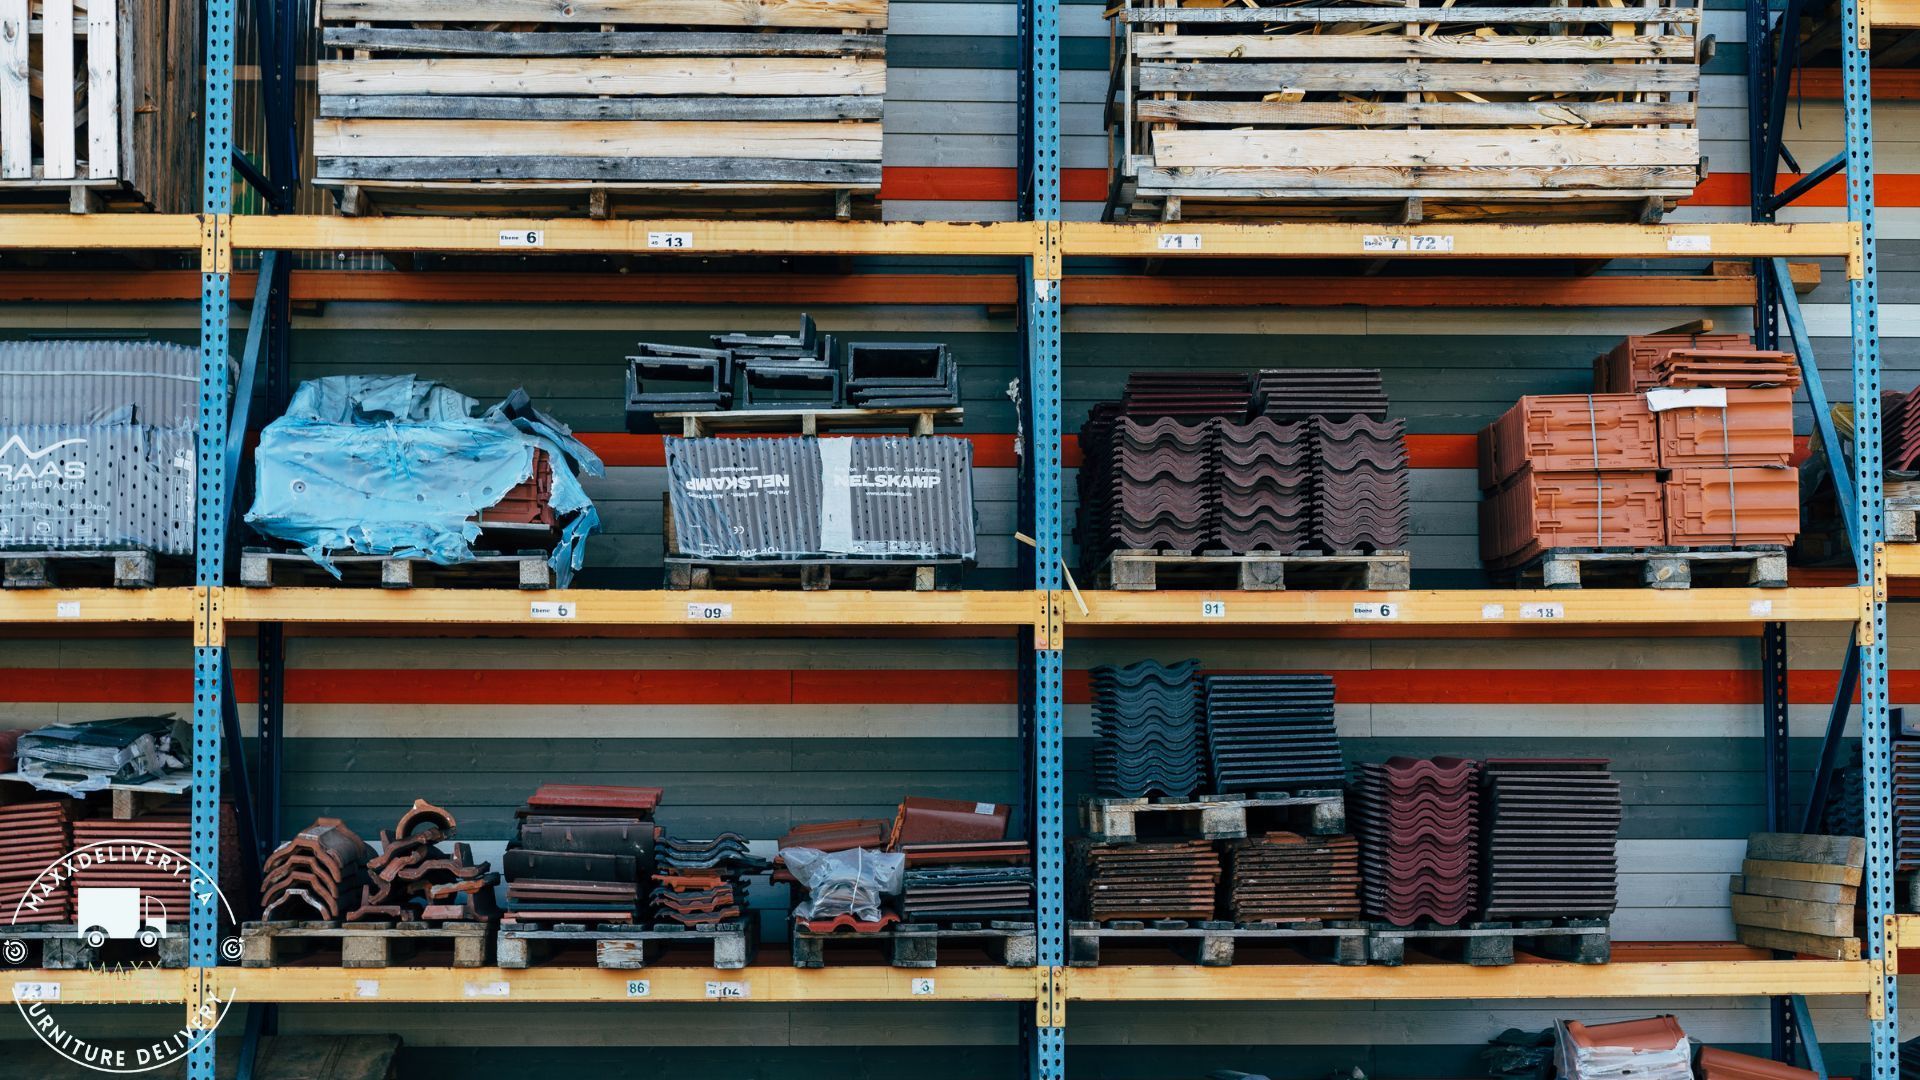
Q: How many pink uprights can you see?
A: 0